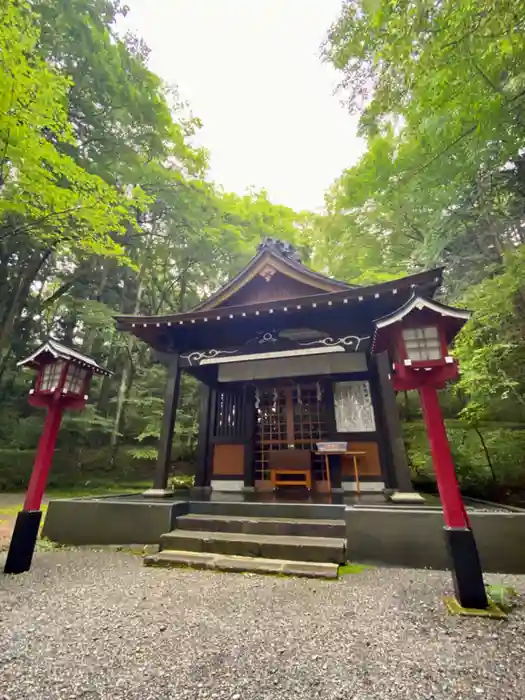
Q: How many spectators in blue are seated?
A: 0